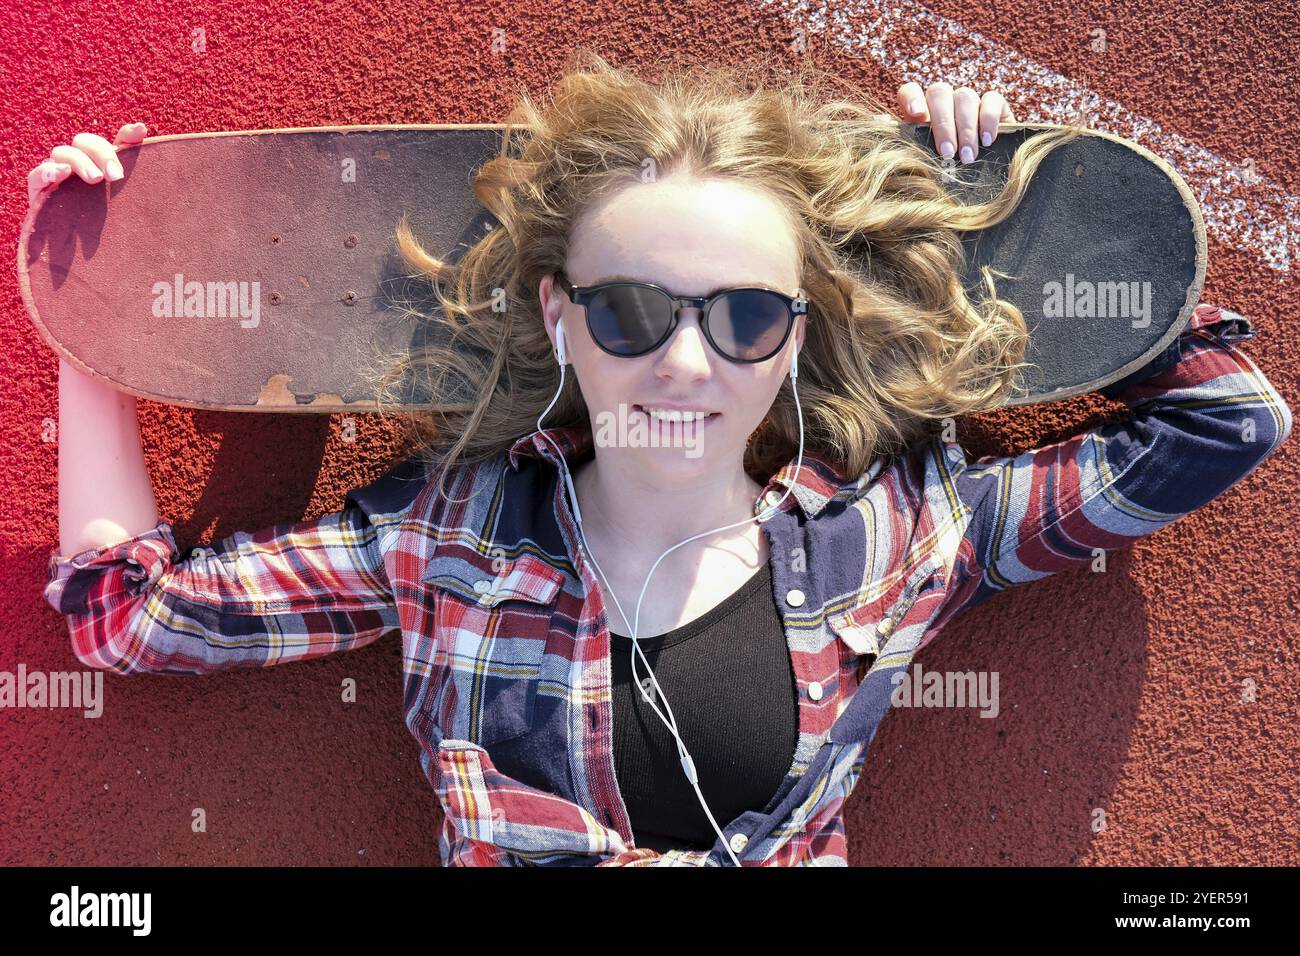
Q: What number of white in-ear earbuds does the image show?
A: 2